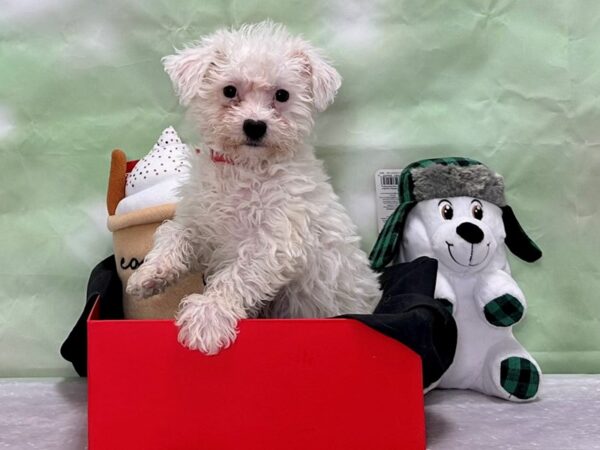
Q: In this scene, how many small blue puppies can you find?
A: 0